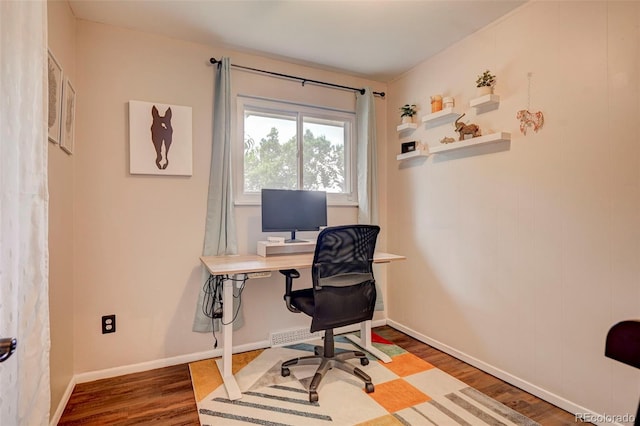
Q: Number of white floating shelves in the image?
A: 5